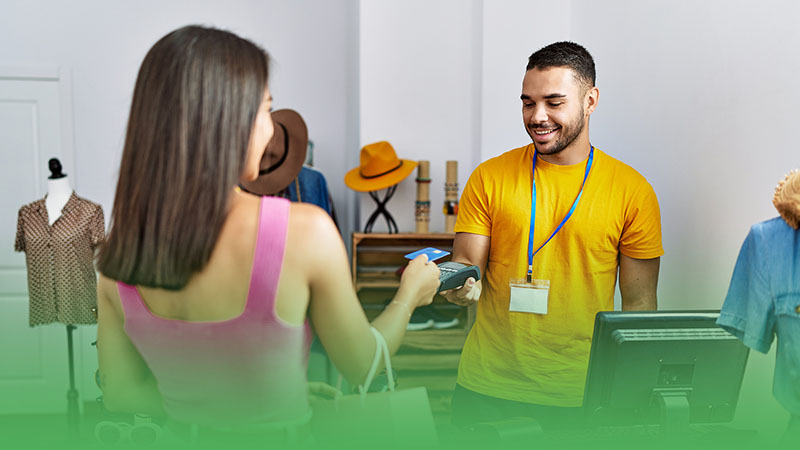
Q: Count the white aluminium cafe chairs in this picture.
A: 0